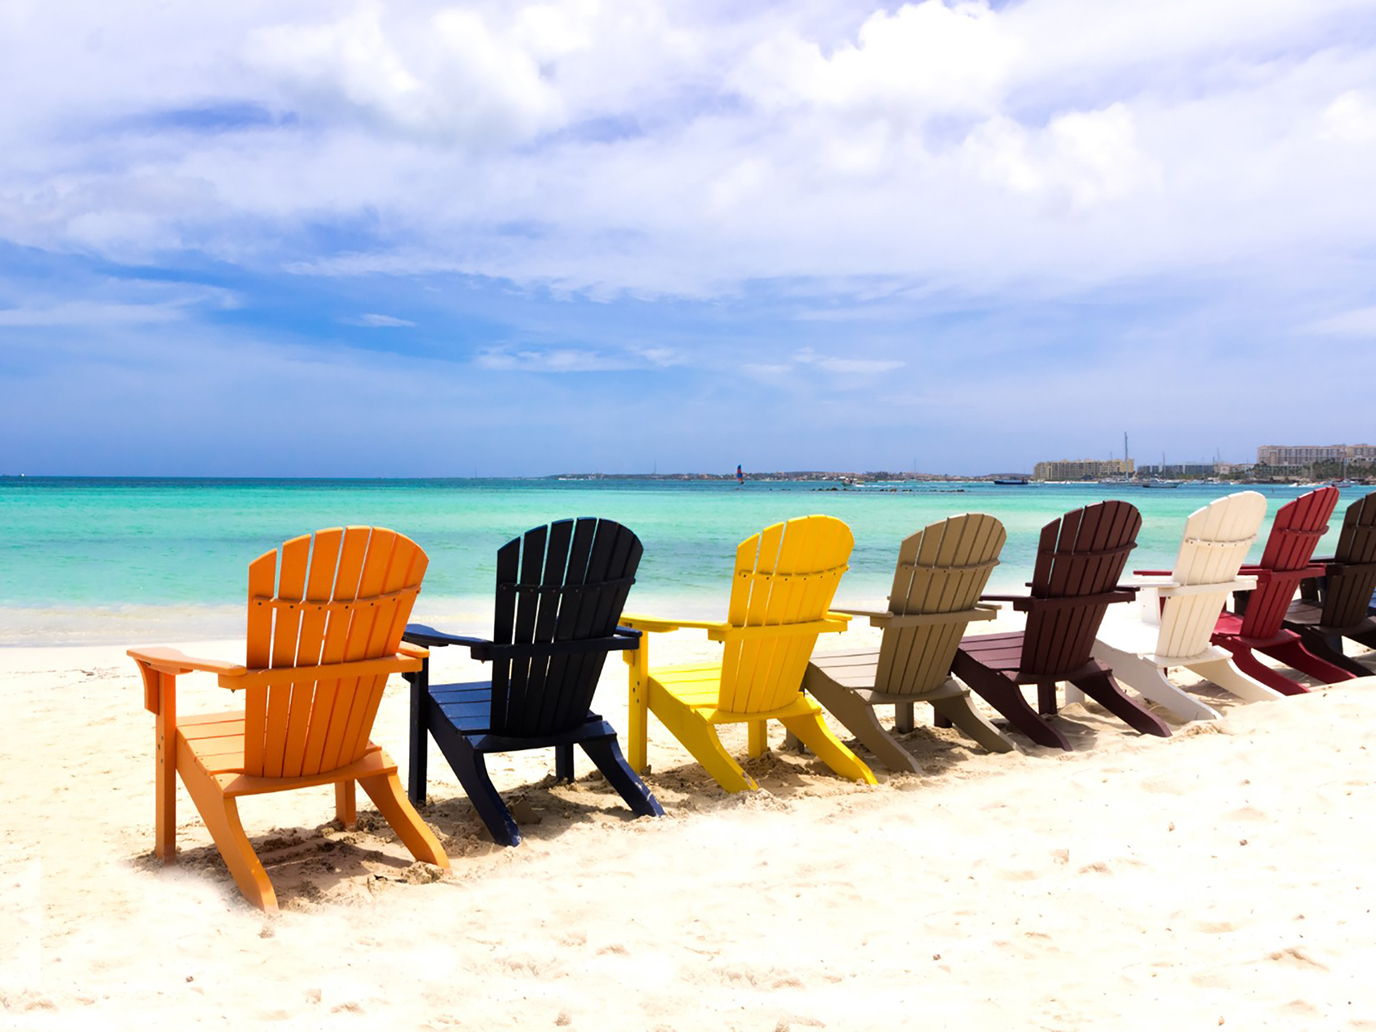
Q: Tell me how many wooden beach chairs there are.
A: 8